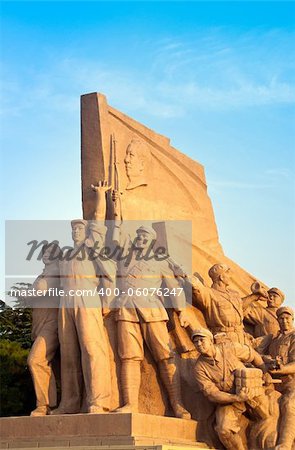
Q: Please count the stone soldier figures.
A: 7